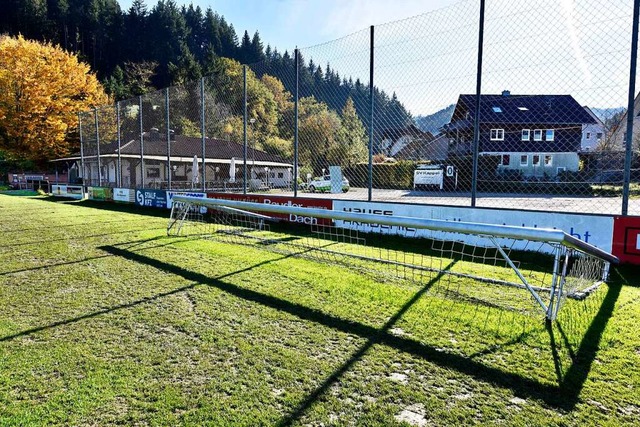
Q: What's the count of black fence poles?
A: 11